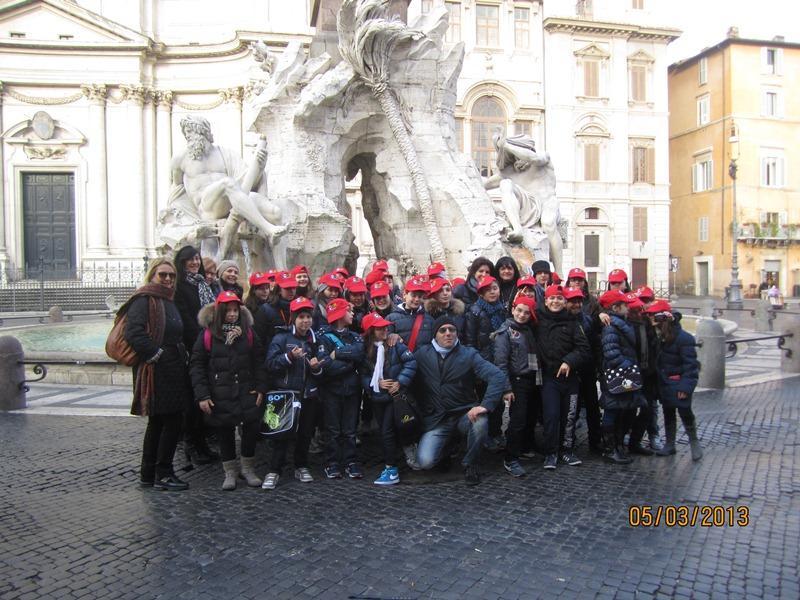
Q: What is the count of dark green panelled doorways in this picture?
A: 1